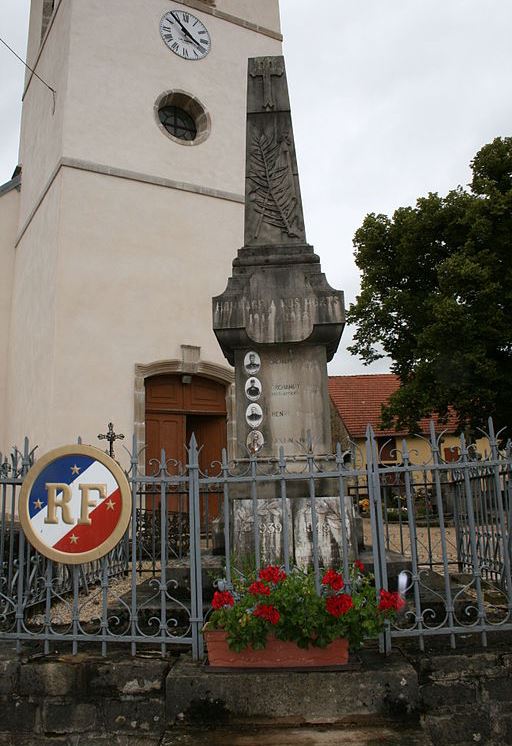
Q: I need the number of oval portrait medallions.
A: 4